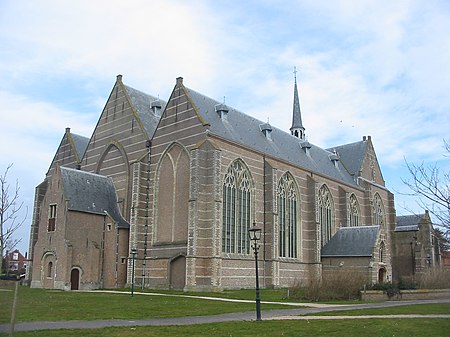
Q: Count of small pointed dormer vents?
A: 5